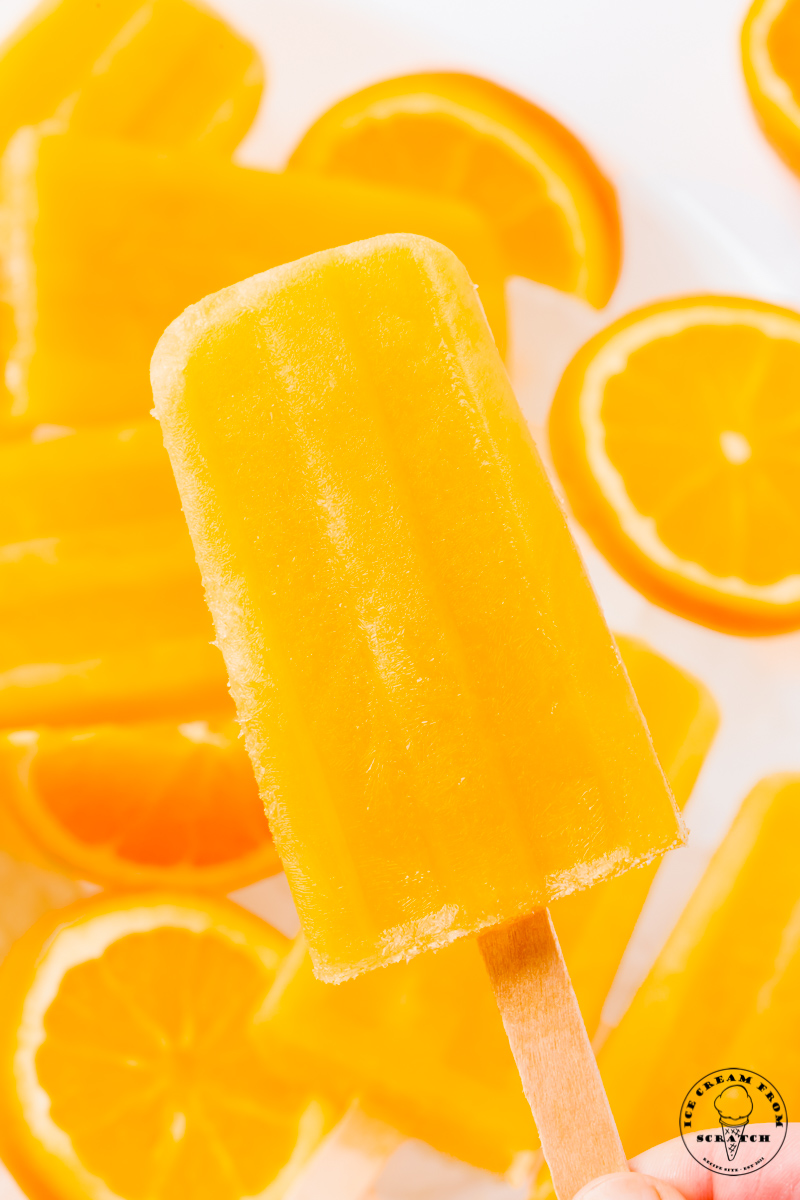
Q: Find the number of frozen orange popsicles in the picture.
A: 6